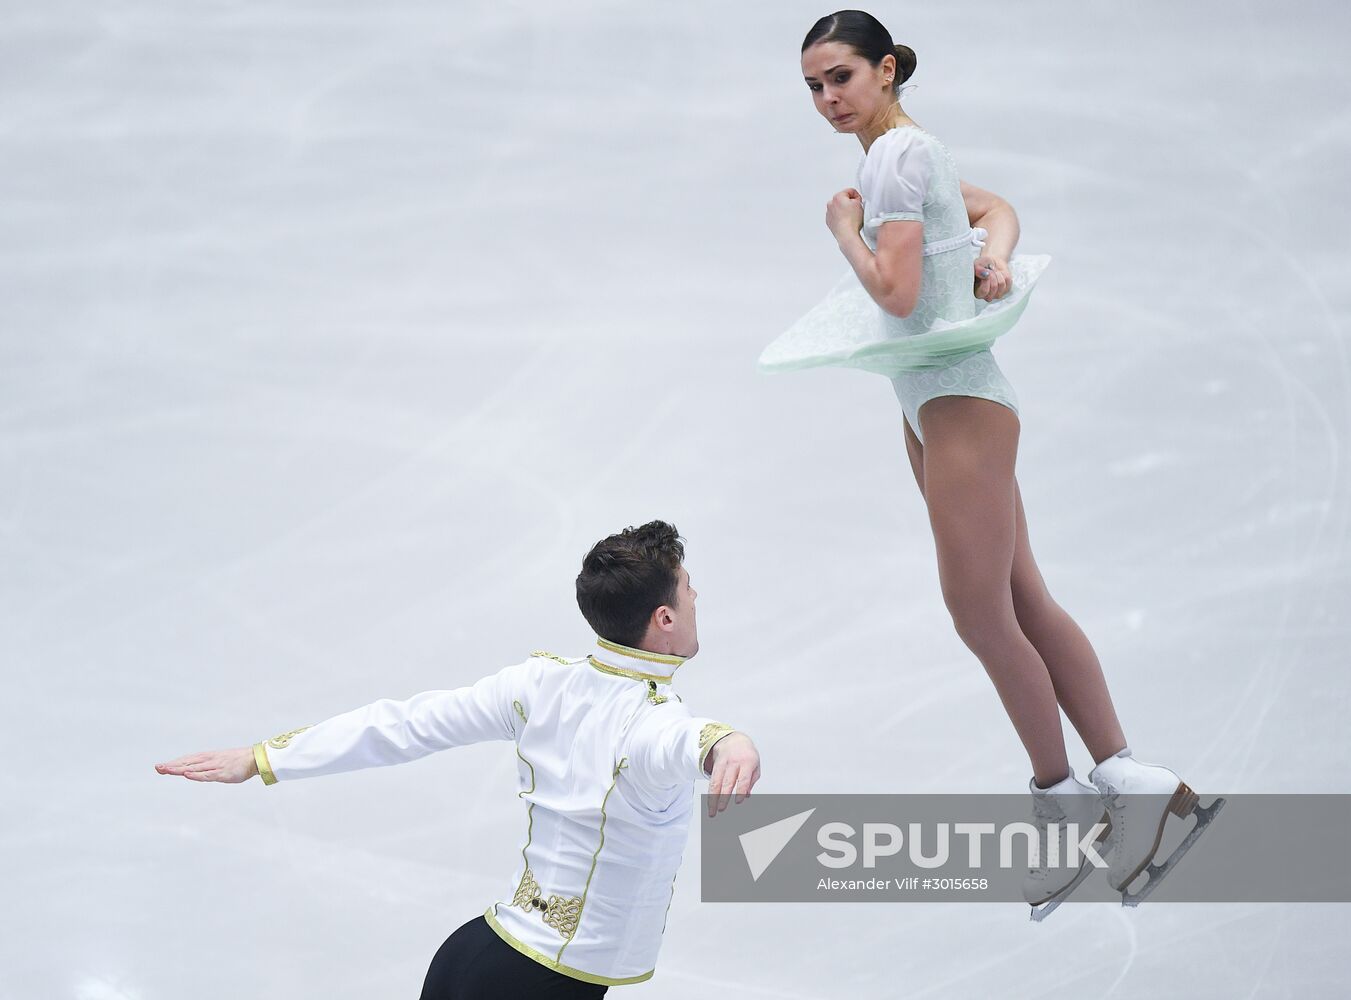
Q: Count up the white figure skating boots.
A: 2